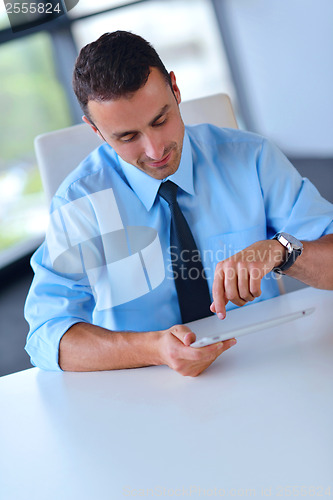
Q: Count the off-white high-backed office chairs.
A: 1